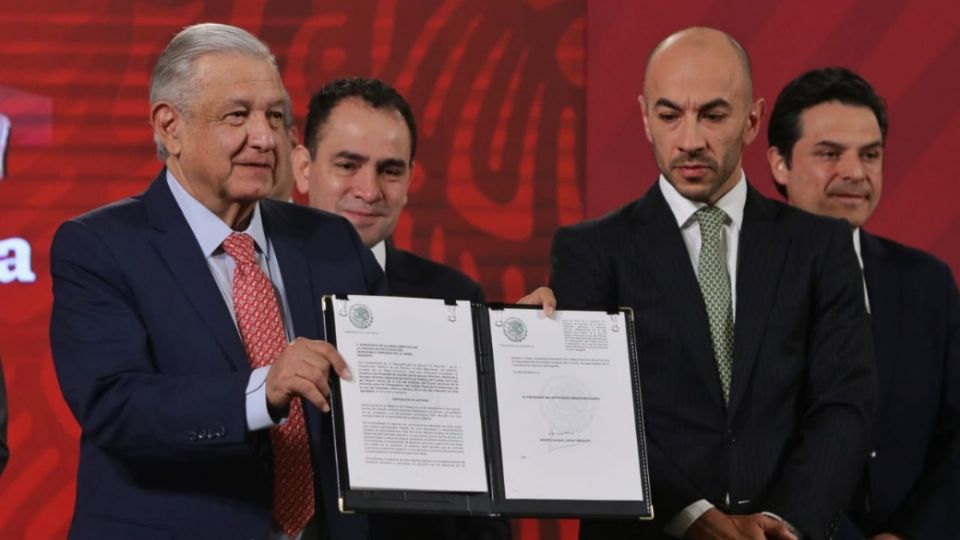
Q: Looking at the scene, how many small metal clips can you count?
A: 4